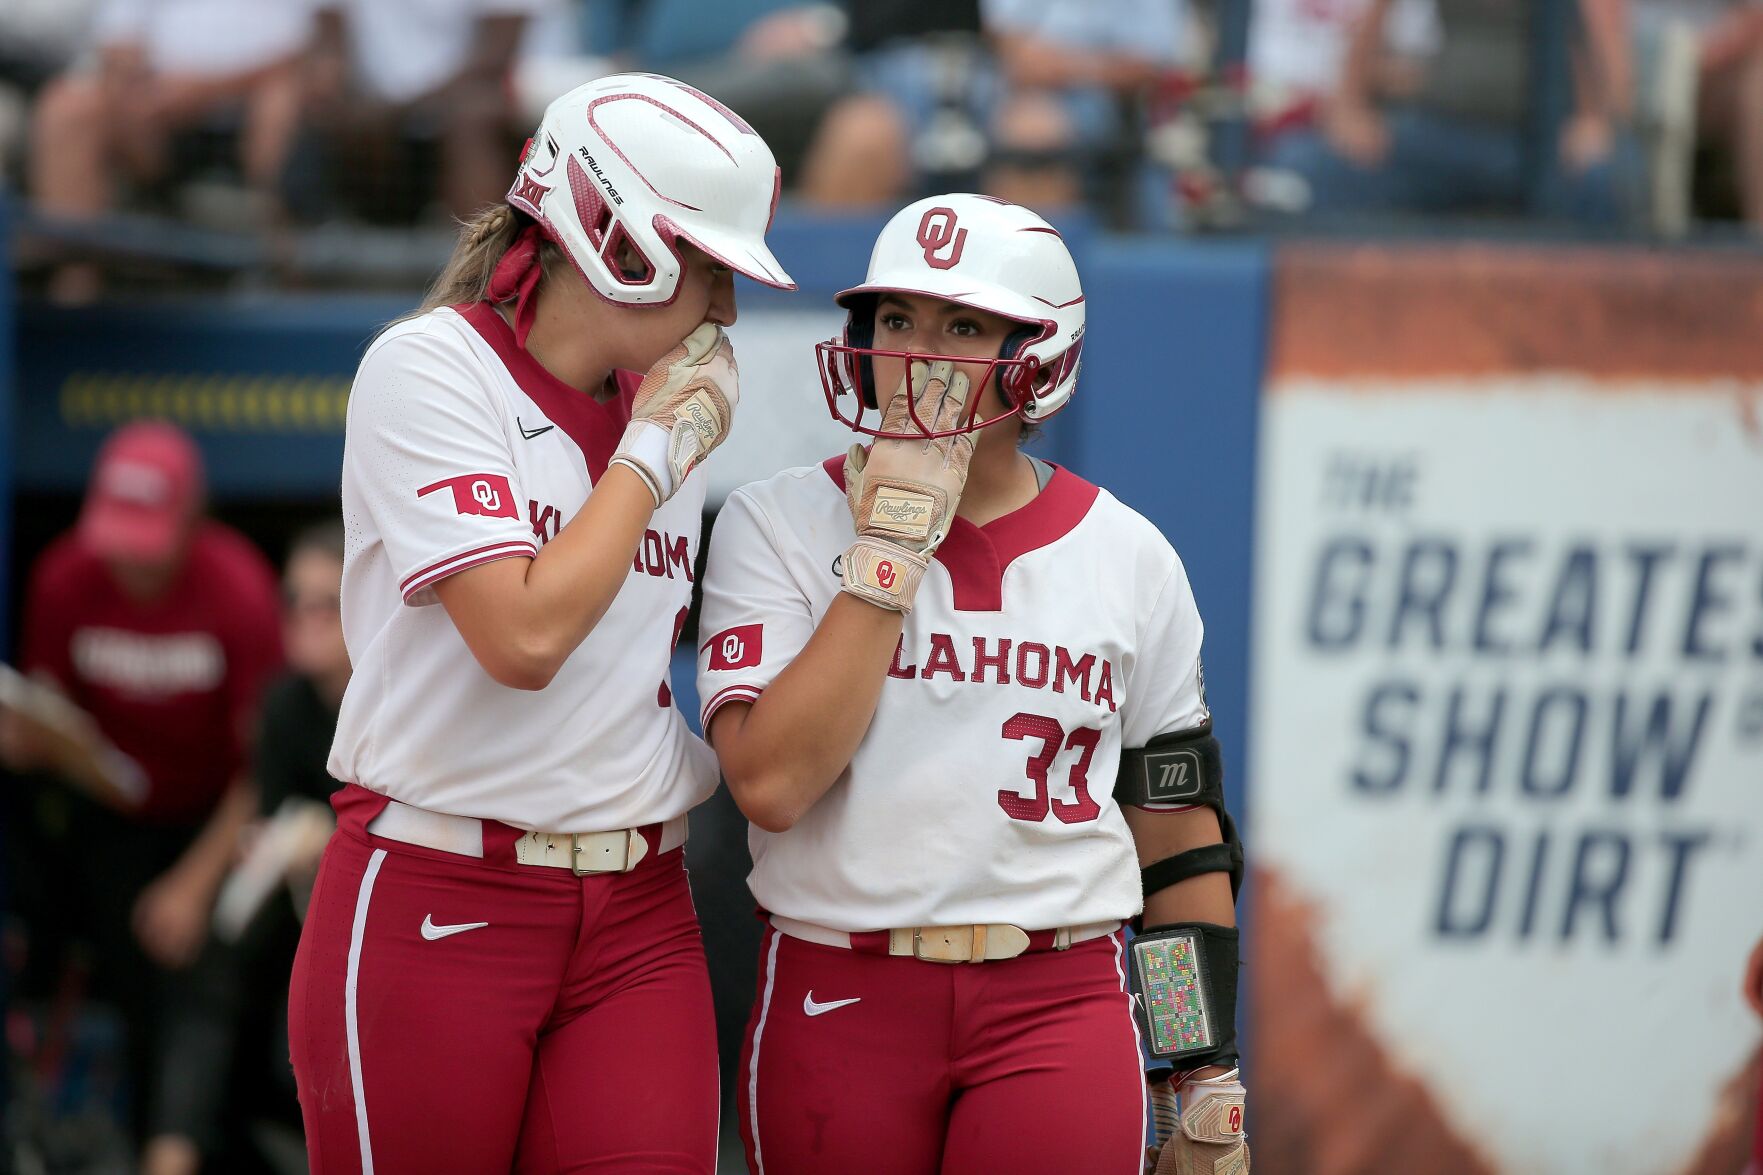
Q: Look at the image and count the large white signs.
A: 1